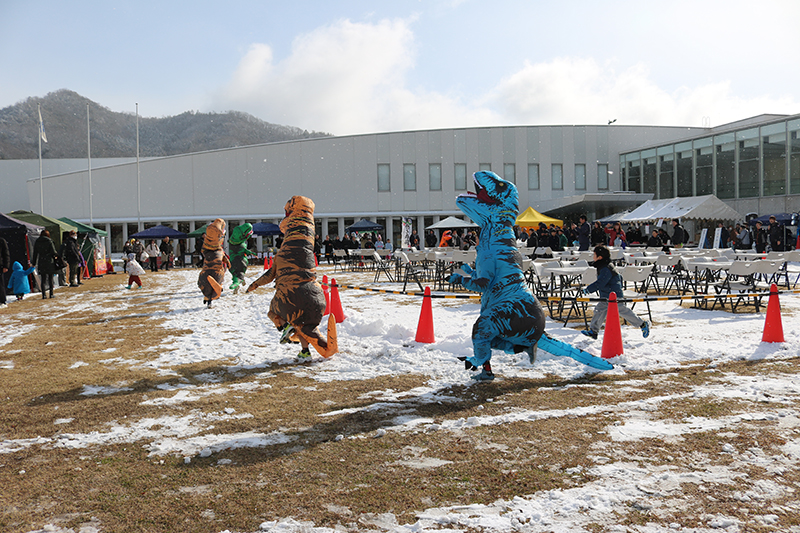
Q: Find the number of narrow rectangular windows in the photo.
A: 10